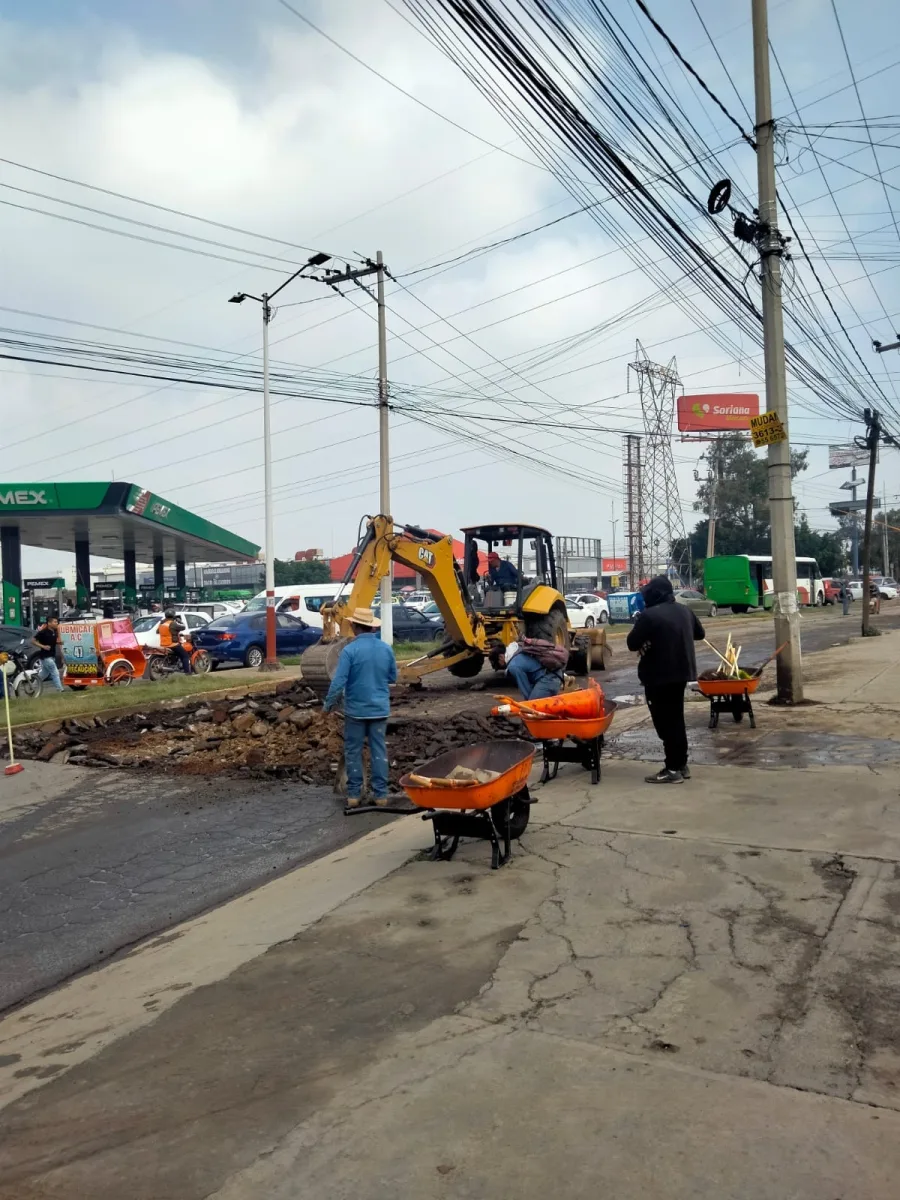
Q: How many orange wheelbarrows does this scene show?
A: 3